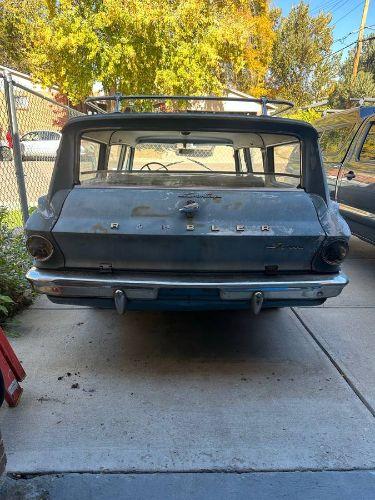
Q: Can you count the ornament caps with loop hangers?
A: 0